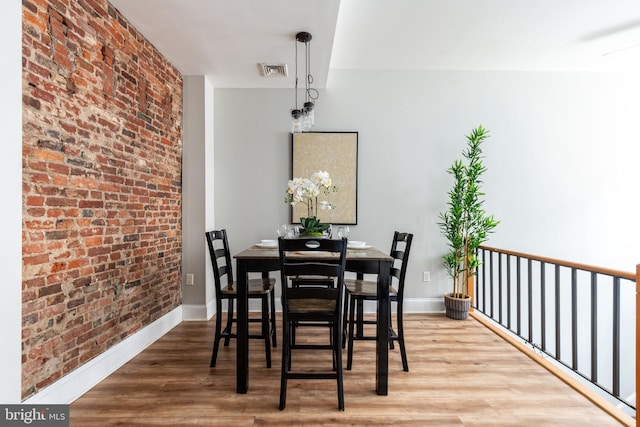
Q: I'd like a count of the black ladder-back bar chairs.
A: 4